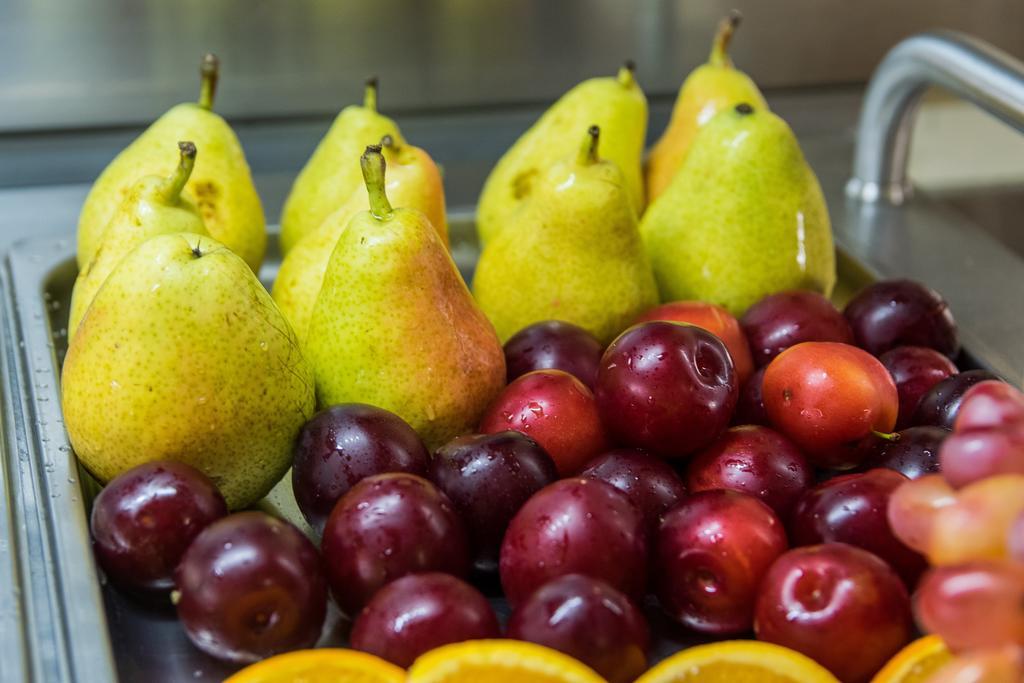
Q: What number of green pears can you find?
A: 10